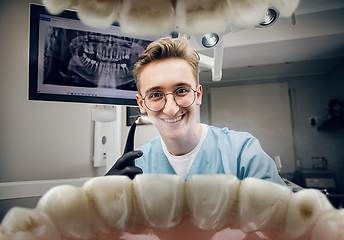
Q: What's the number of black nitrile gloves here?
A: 1